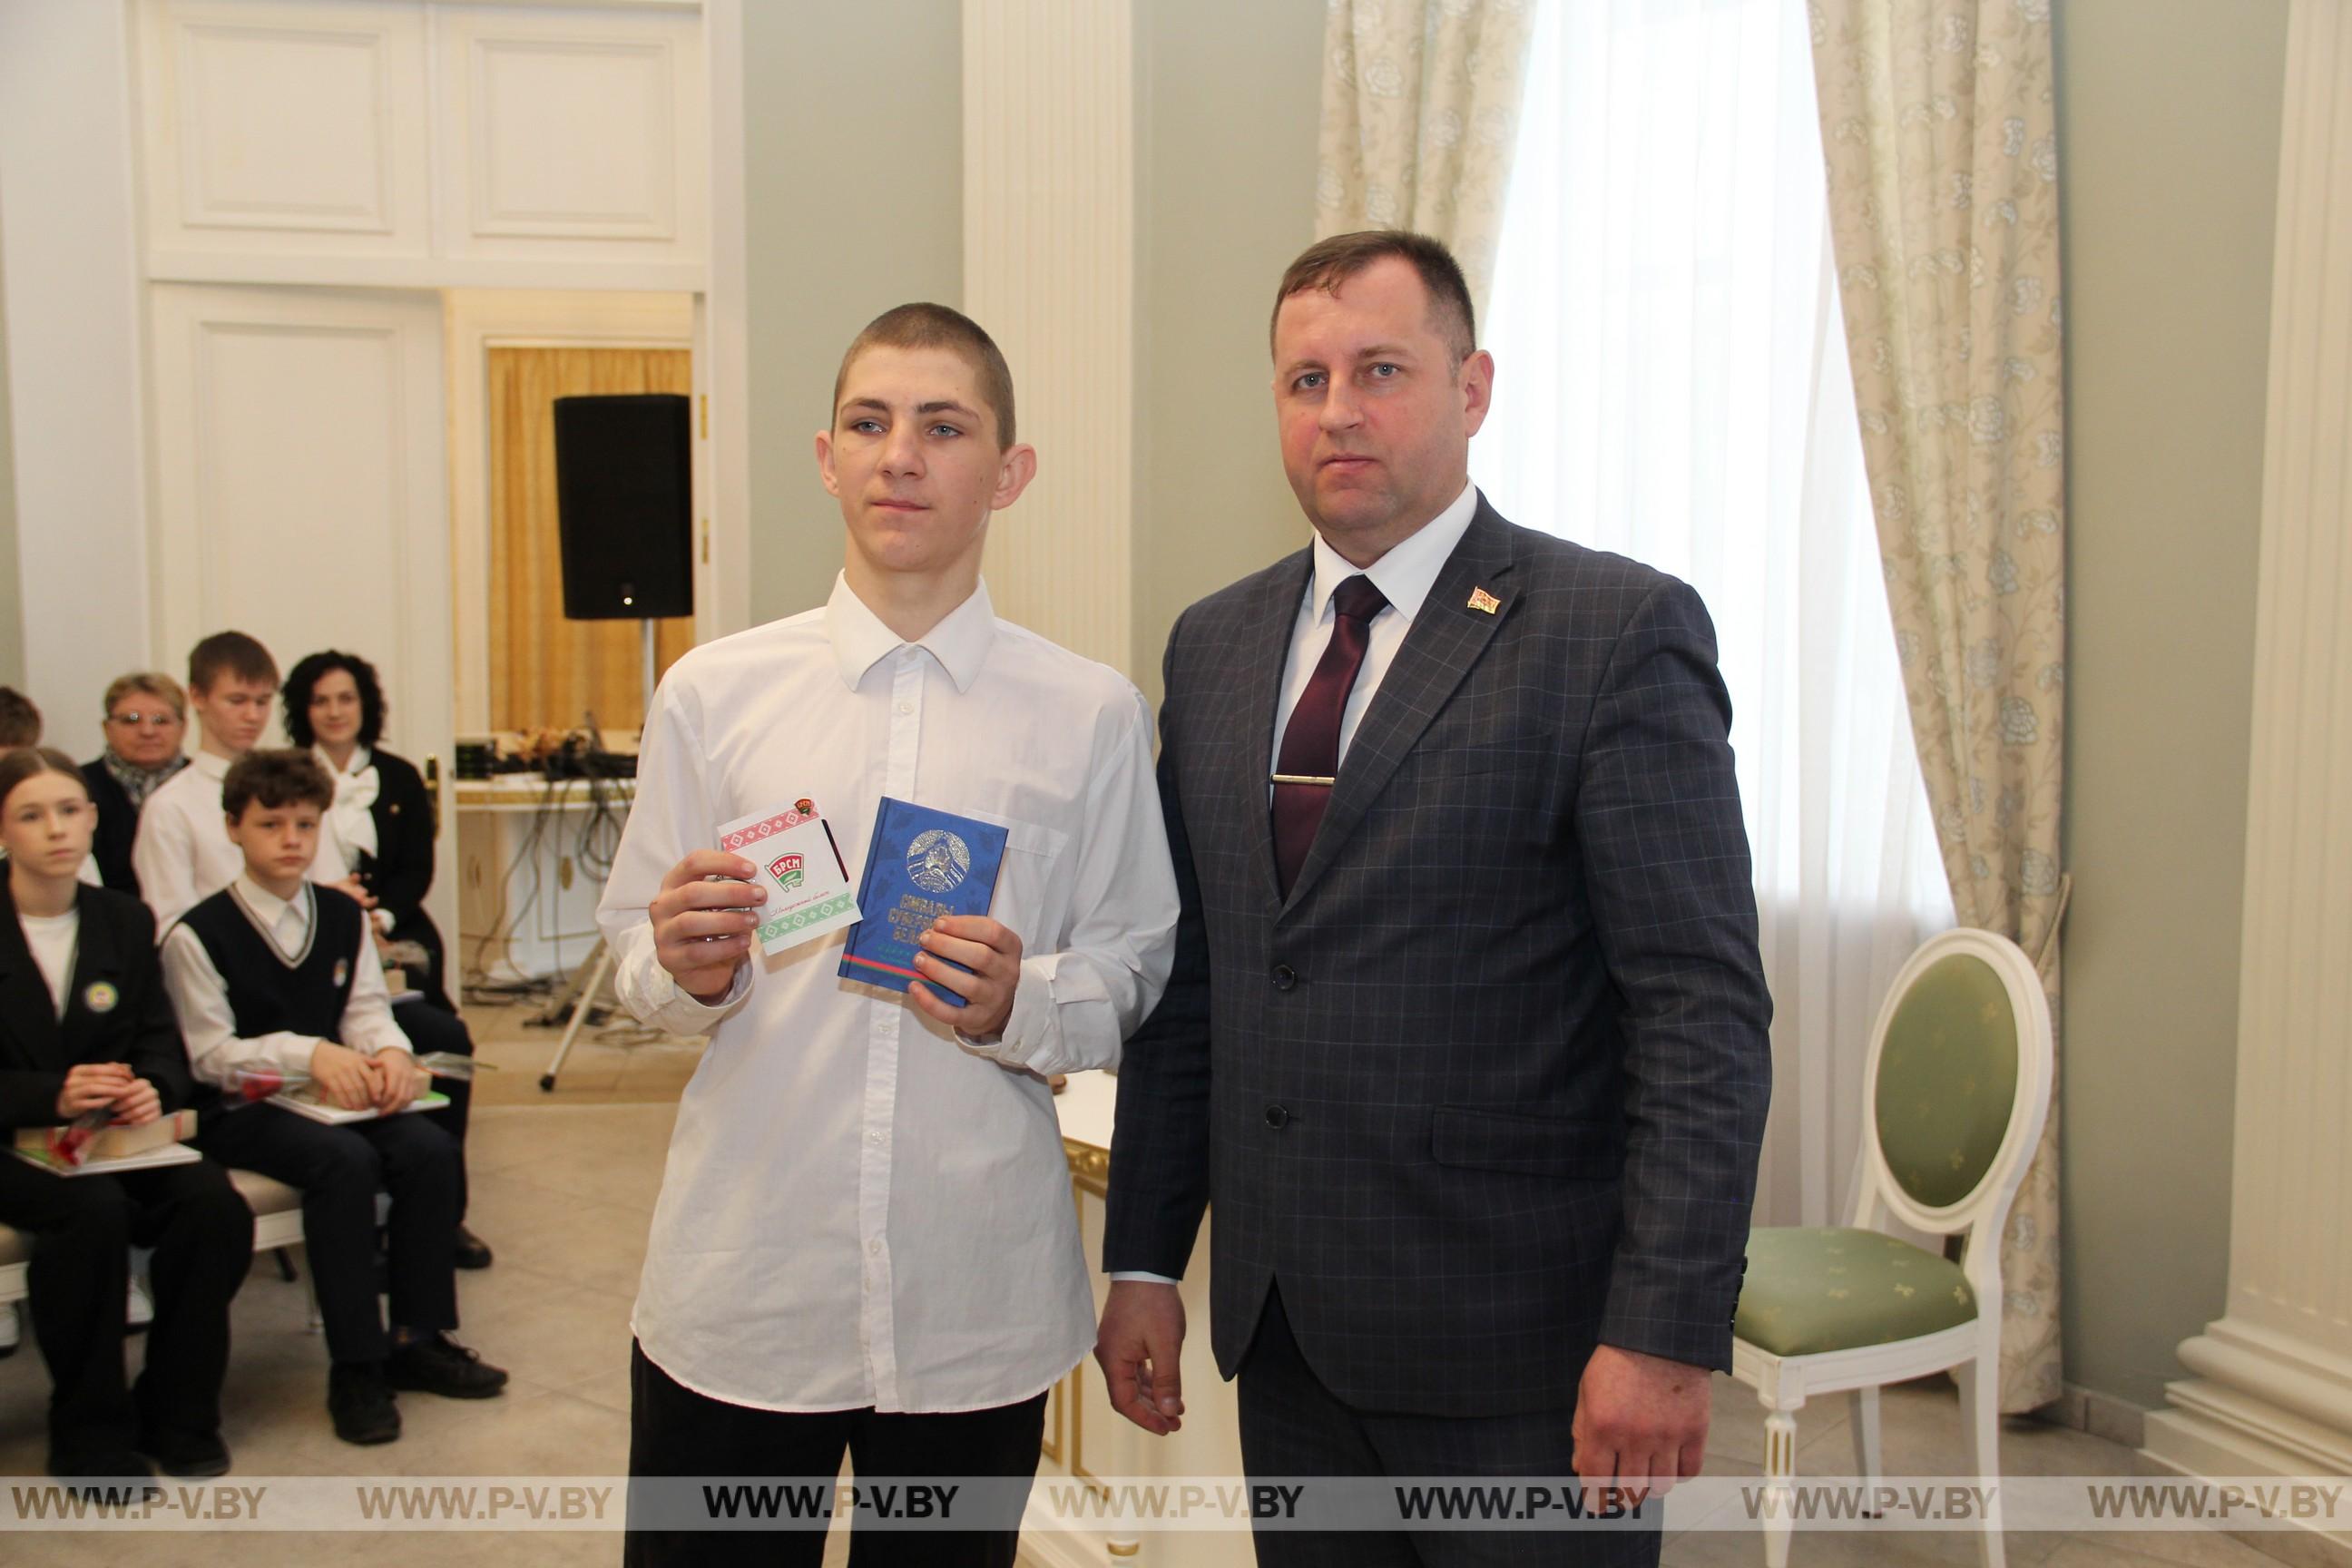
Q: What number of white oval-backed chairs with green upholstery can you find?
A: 1